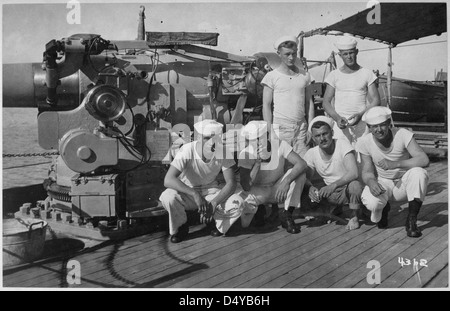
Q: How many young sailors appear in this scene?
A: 6